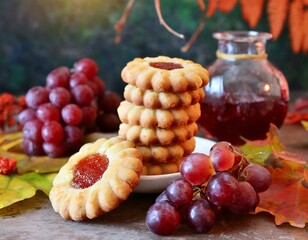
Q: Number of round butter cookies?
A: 7